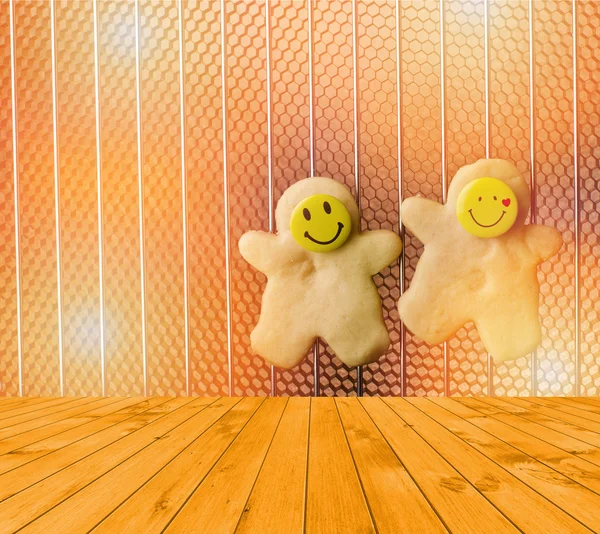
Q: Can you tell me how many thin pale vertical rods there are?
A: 14